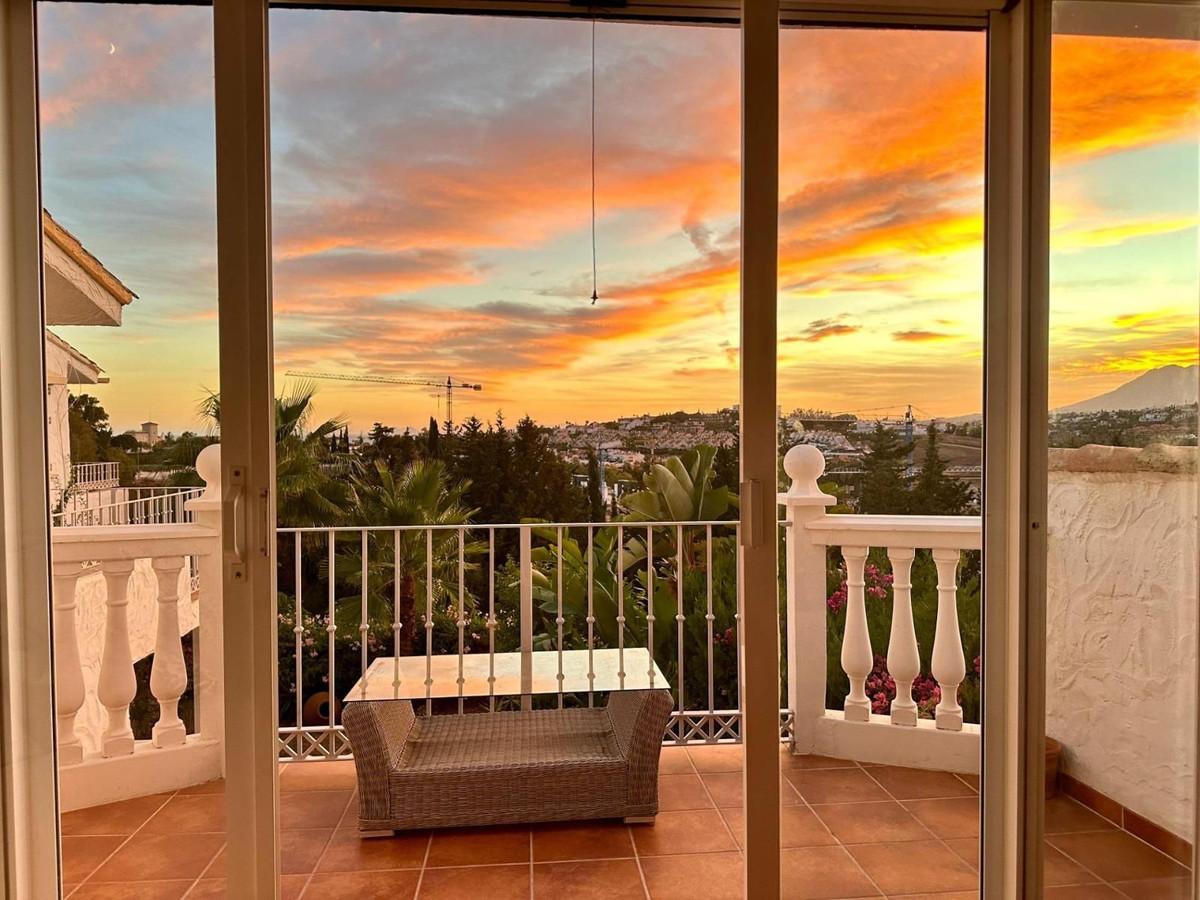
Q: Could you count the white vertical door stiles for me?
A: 4